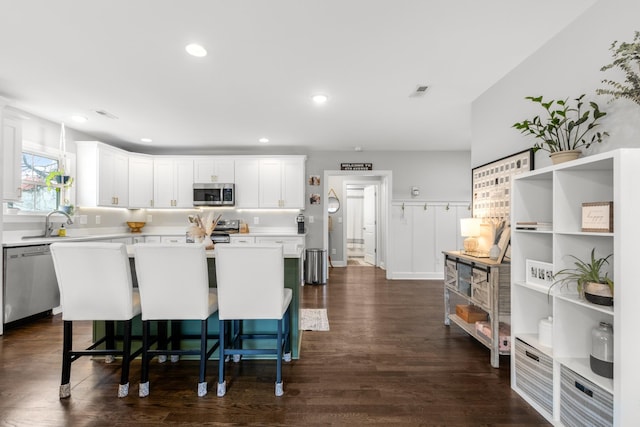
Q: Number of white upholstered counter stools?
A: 3